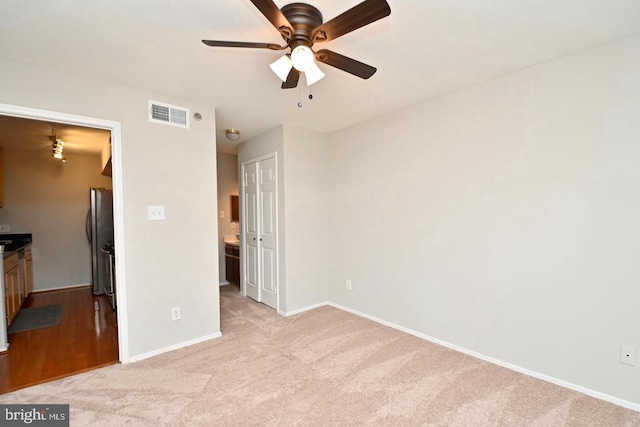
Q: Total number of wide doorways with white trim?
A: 1